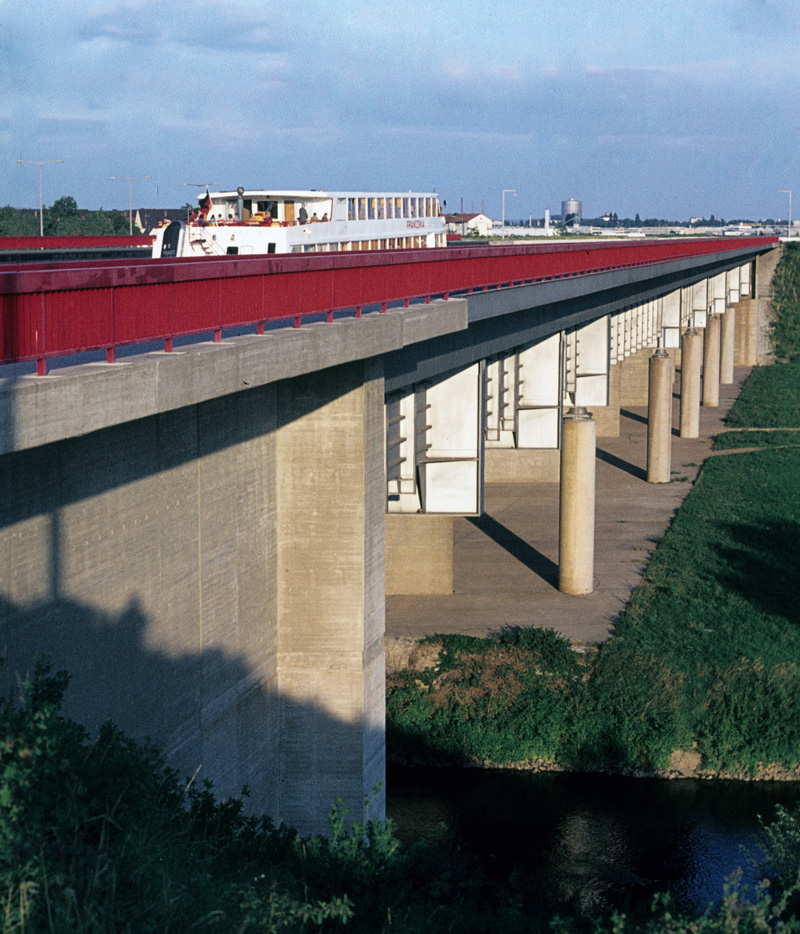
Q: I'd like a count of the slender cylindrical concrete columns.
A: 5